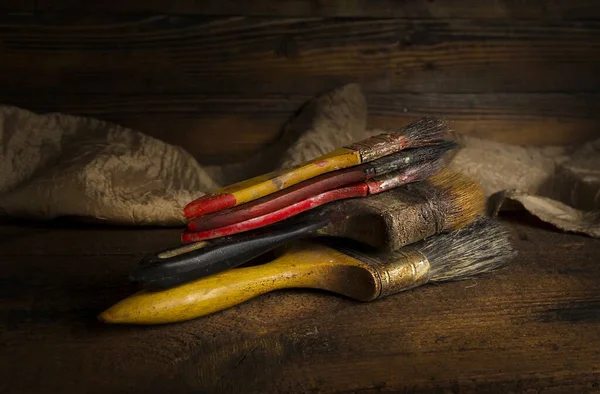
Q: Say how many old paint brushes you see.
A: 5